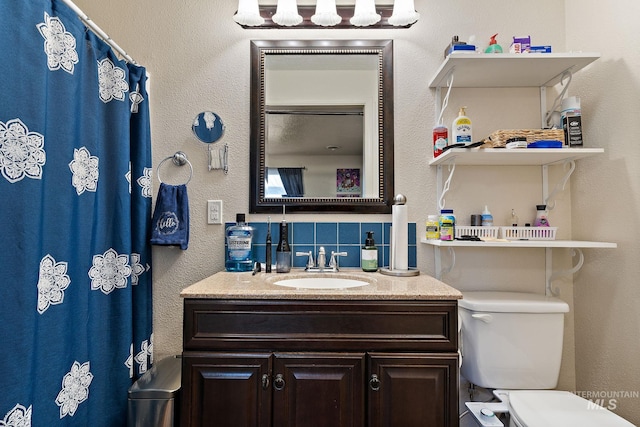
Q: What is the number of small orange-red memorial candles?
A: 0